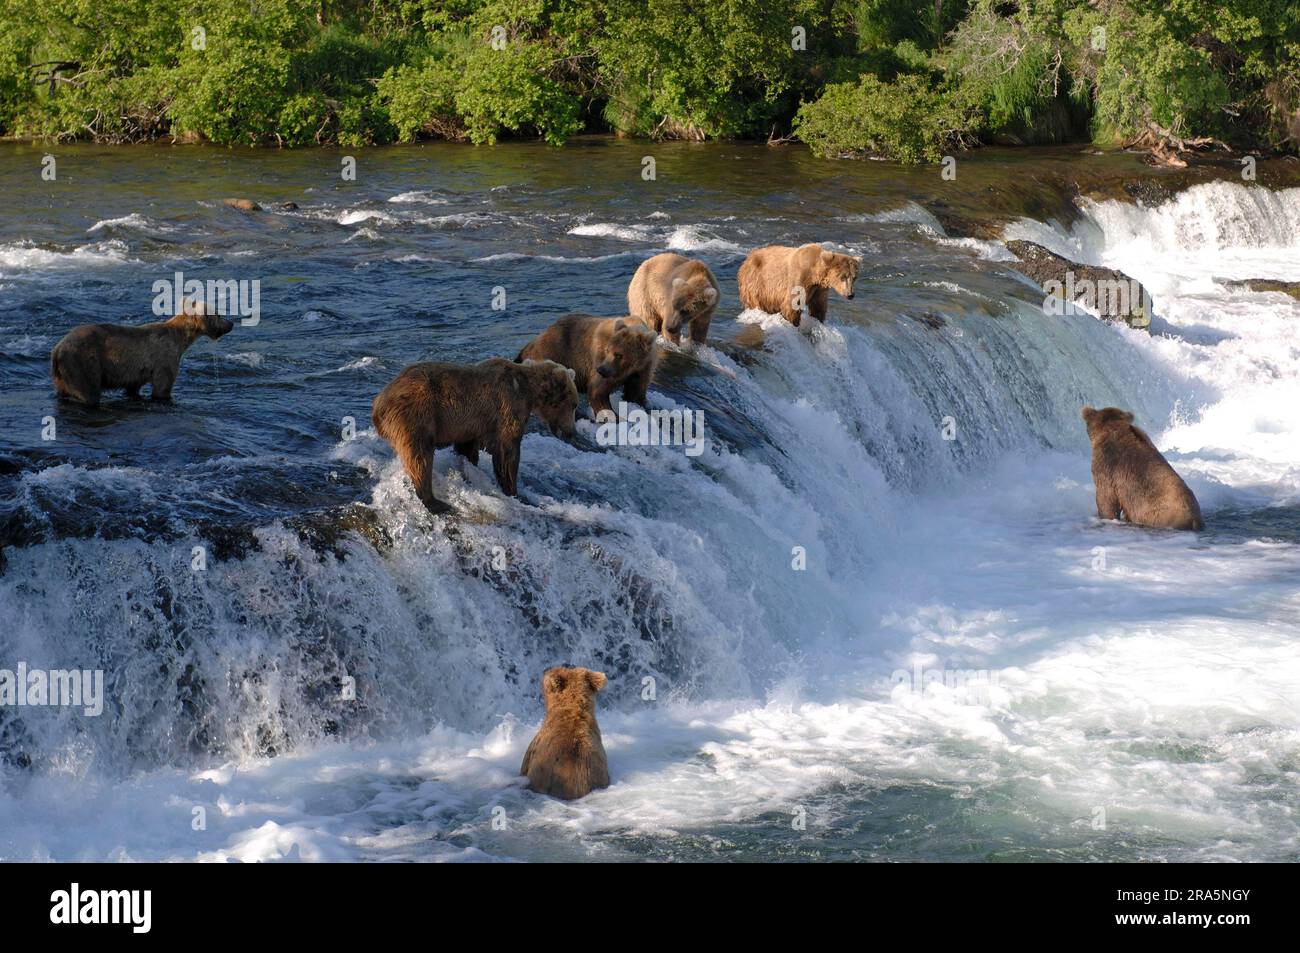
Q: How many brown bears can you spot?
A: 7